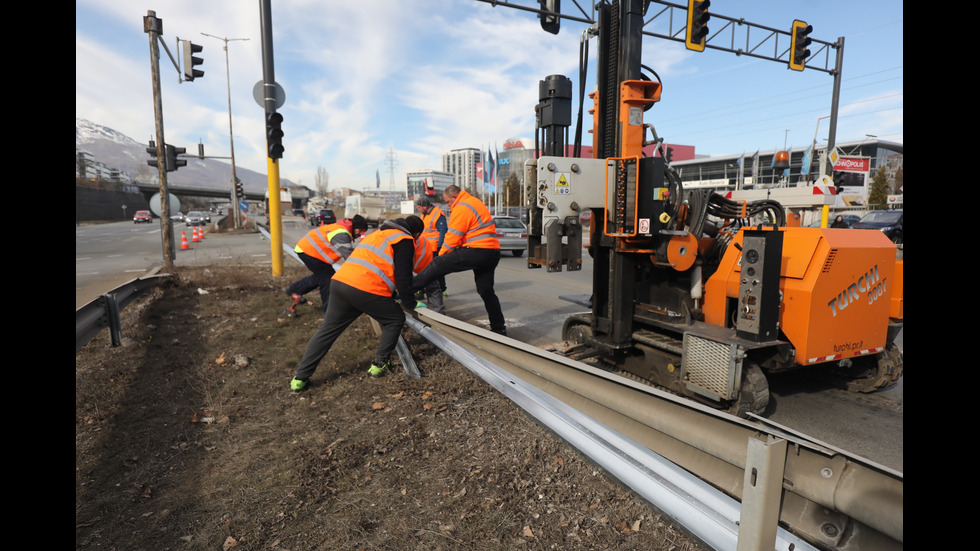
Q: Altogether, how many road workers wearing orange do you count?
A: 5